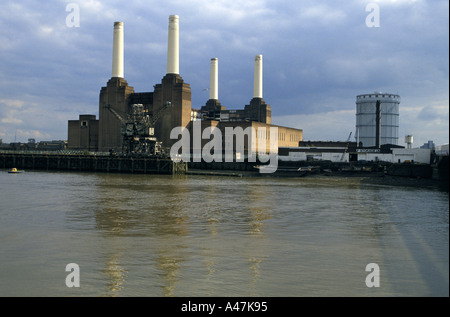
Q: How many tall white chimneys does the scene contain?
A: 4